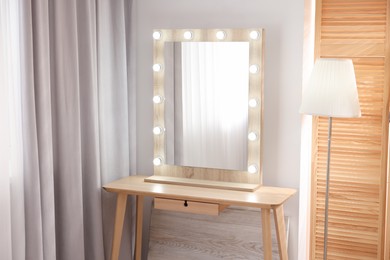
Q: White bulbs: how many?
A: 12